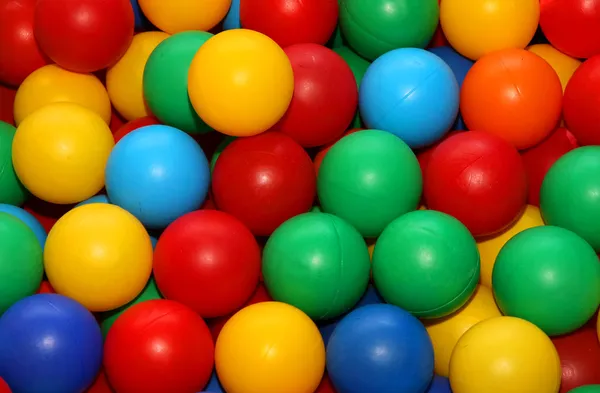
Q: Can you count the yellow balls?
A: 12